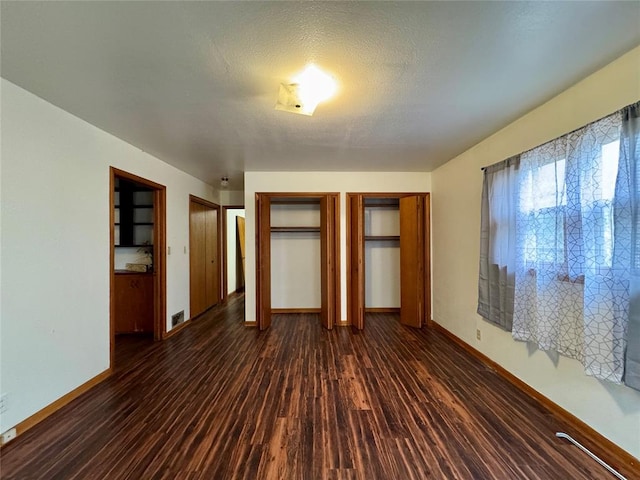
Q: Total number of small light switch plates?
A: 2